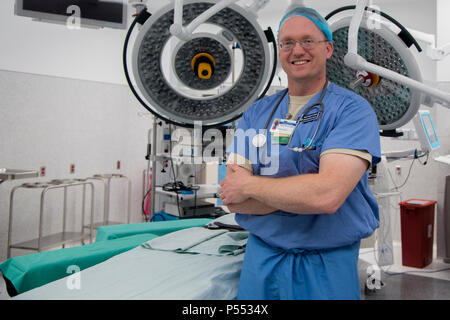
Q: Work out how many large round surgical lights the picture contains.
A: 2